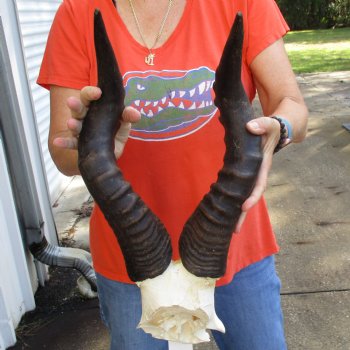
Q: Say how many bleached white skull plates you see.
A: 1